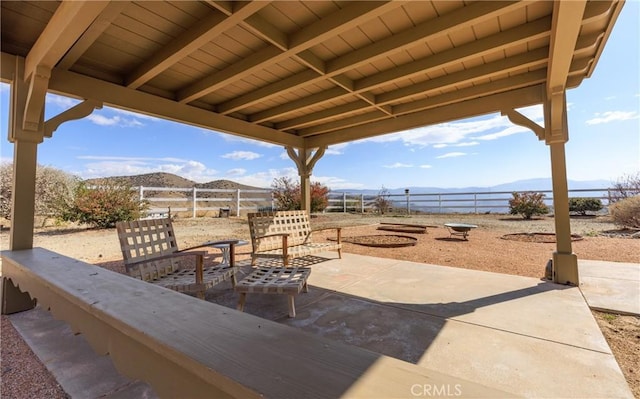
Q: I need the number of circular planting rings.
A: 2